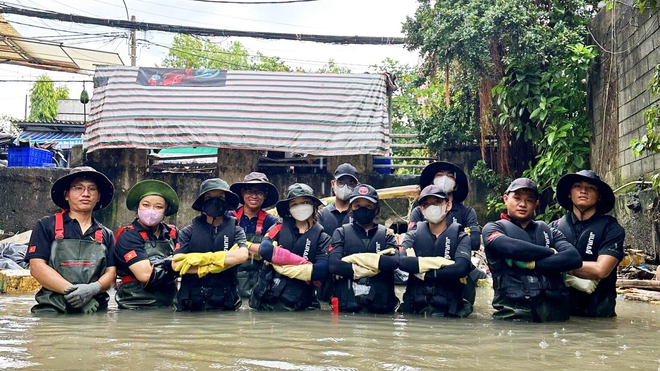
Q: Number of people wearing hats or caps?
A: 11